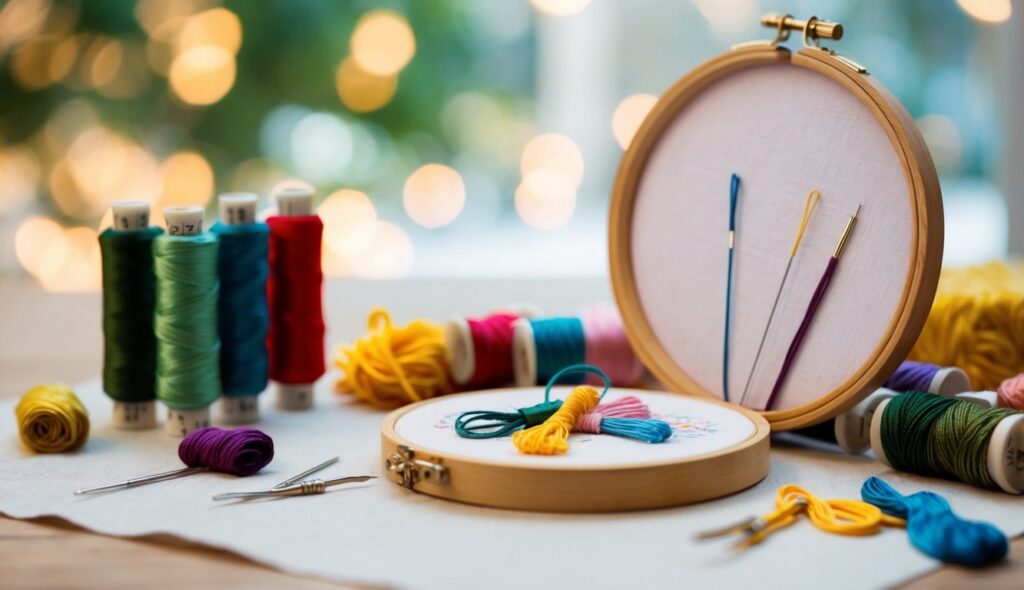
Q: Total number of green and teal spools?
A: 5